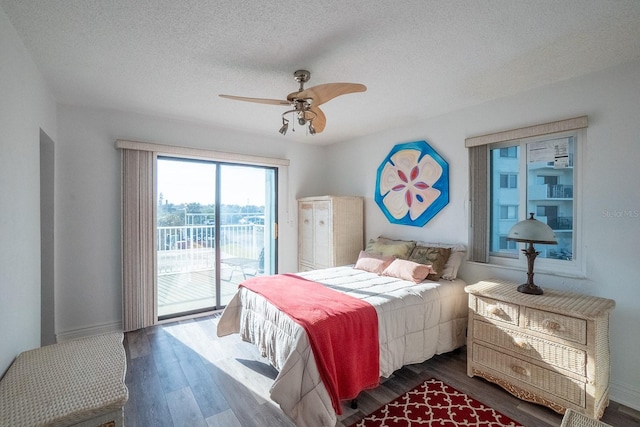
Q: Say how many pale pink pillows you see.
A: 2